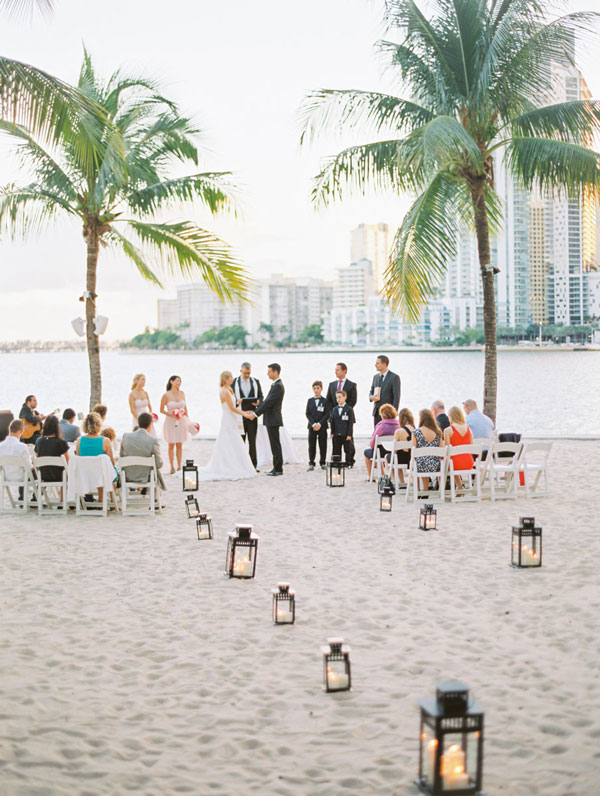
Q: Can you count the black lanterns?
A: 11